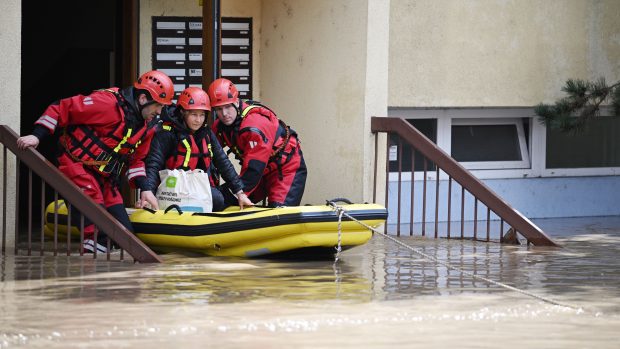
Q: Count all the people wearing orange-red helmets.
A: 3